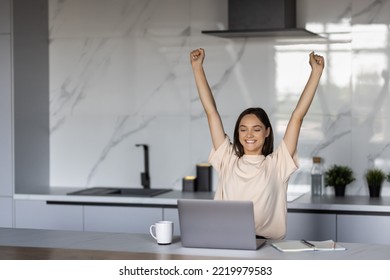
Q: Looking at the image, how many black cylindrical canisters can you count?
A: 2